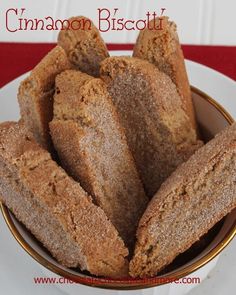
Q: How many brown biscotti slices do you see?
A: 7